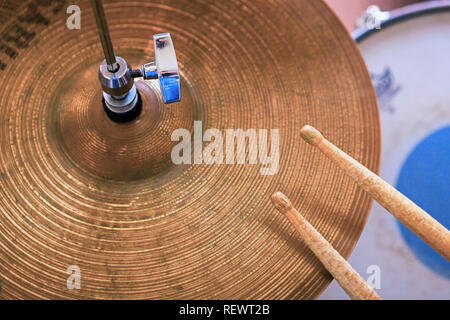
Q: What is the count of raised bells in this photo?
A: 1